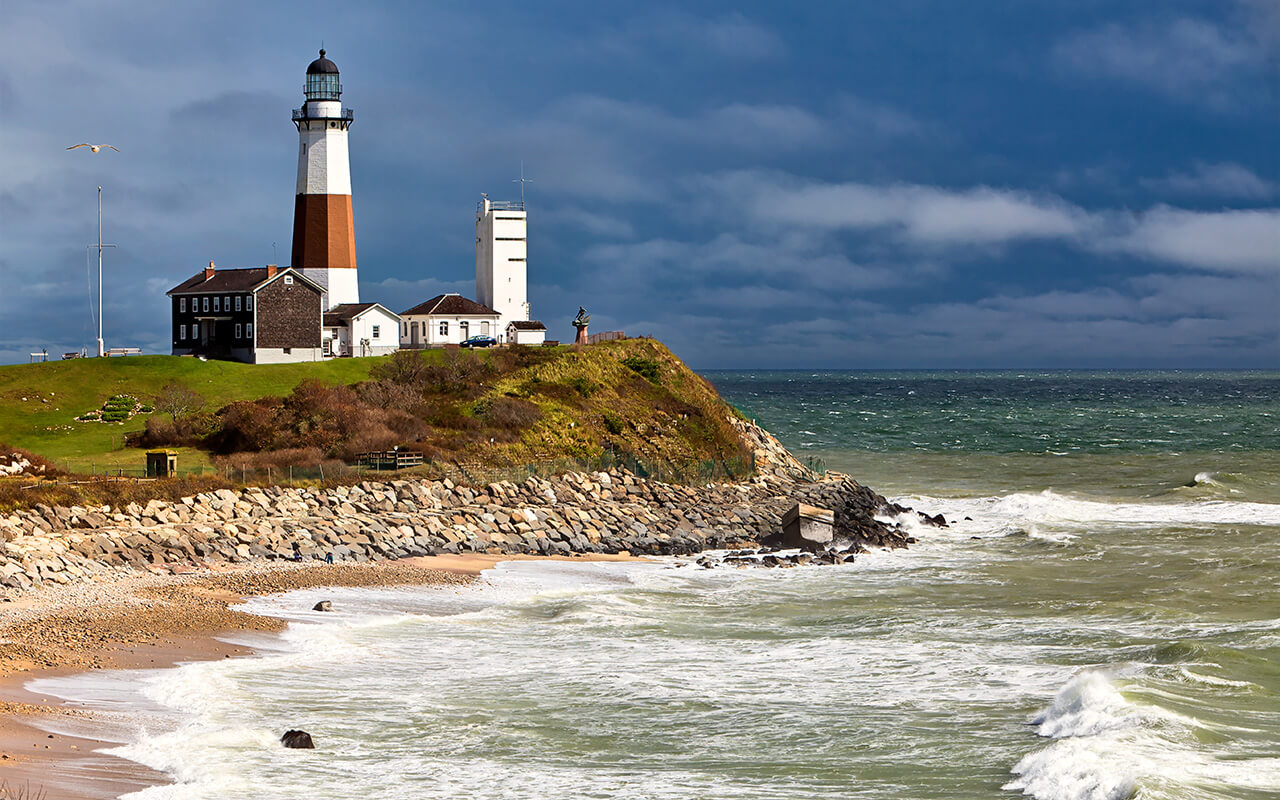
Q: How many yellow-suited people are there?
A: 0